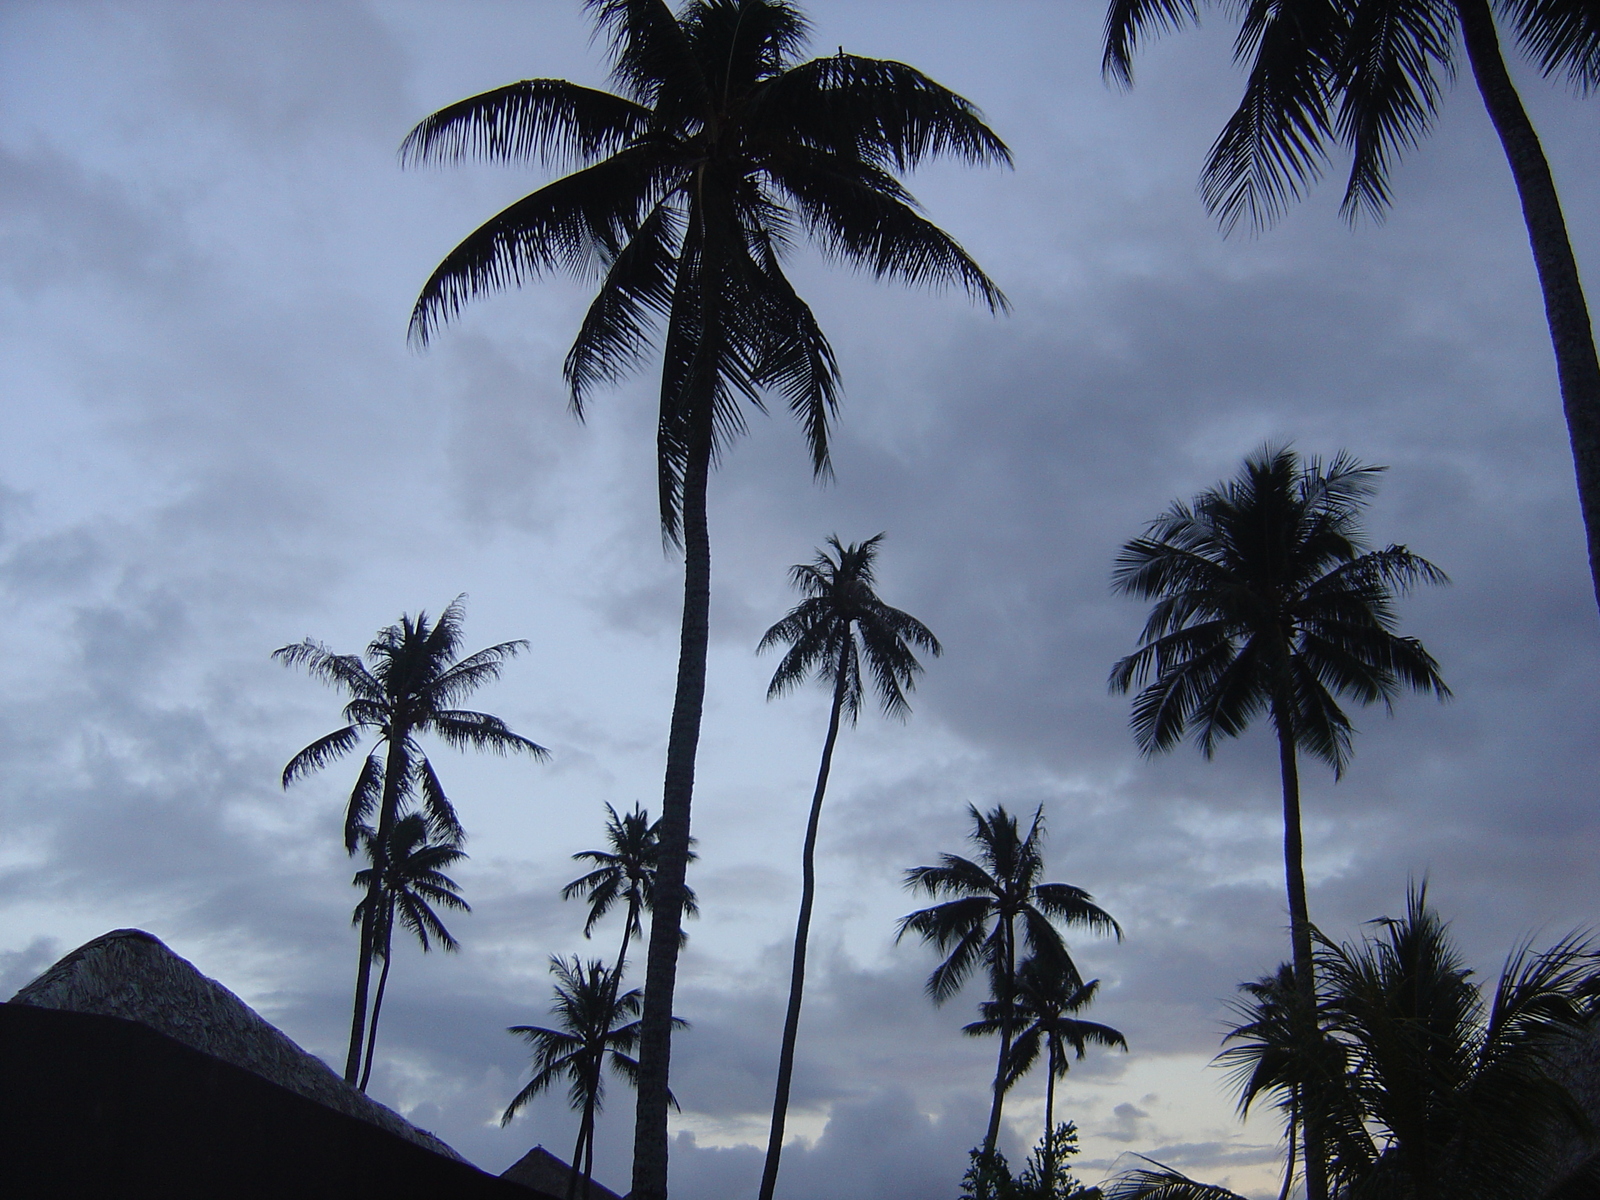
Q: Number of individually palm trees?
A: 12